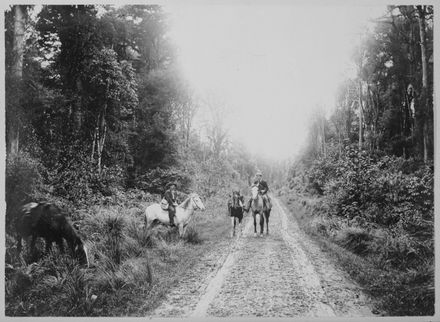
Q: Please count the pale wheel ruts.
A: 2